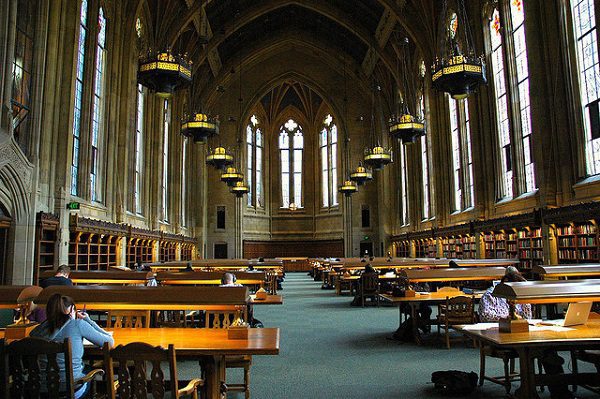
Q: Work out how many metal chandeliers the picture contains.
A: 10